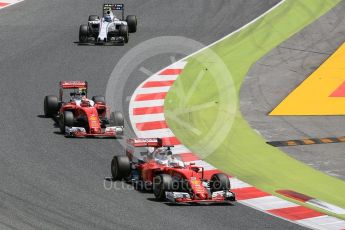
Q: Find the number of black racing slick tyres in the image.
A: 11